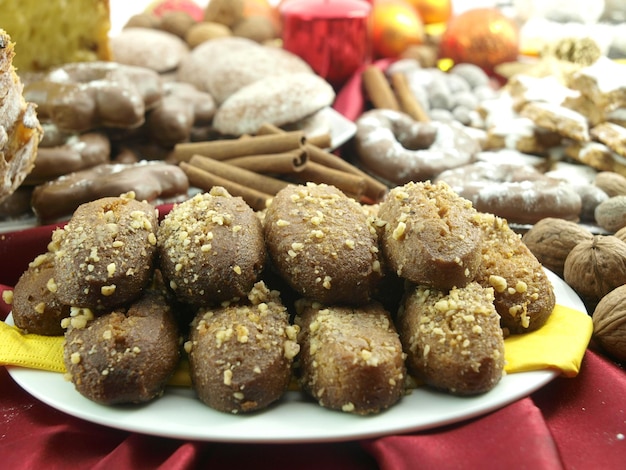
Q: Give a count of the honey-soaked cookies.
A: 10